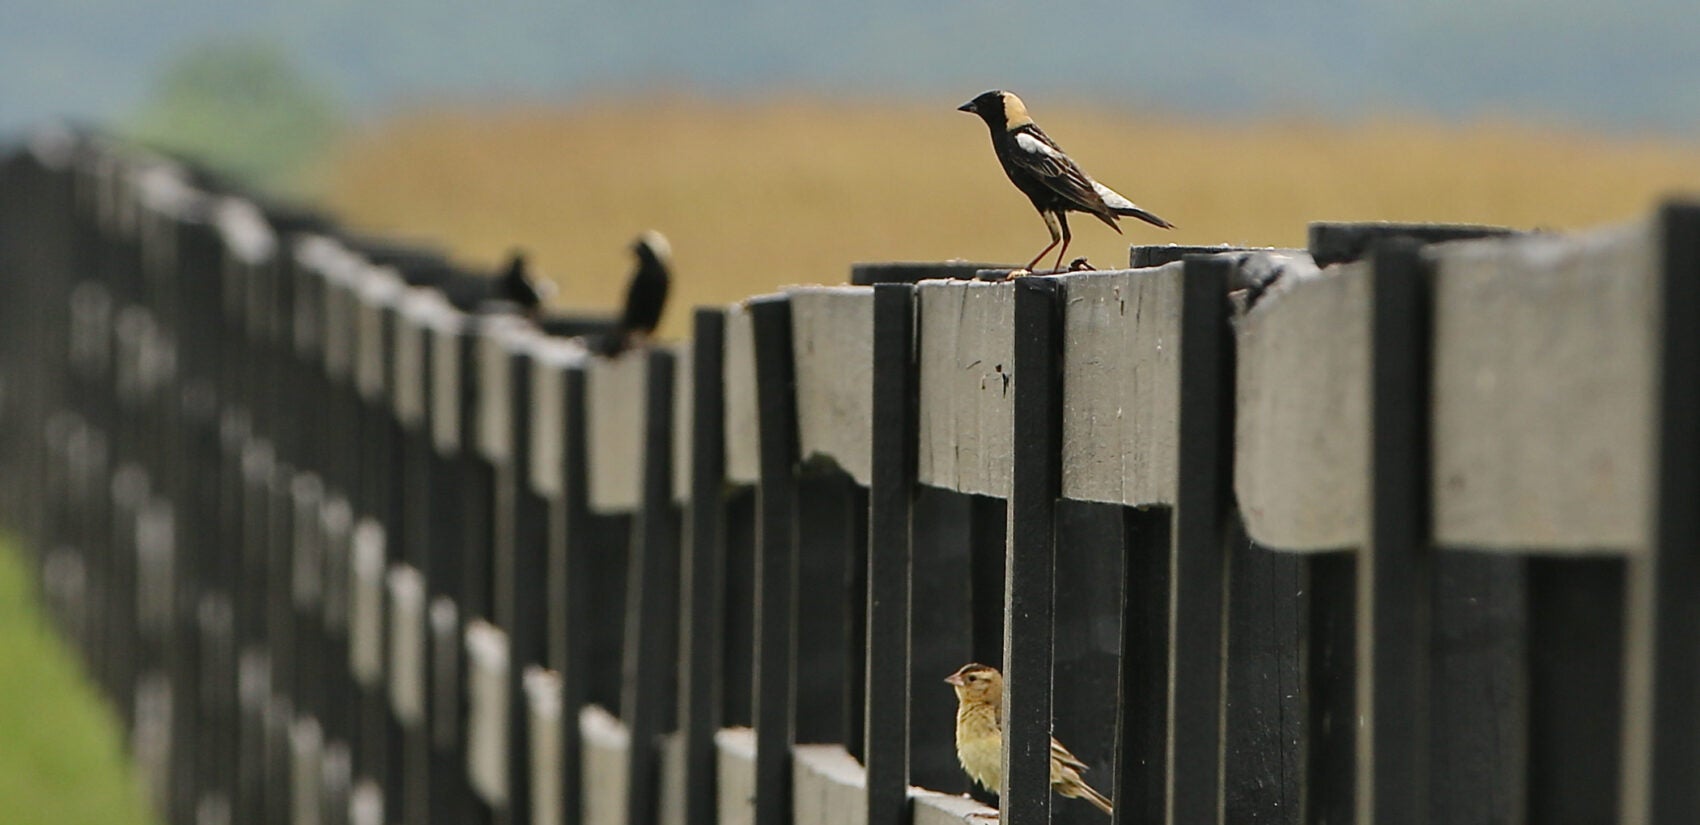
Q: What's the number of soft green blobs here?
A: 2